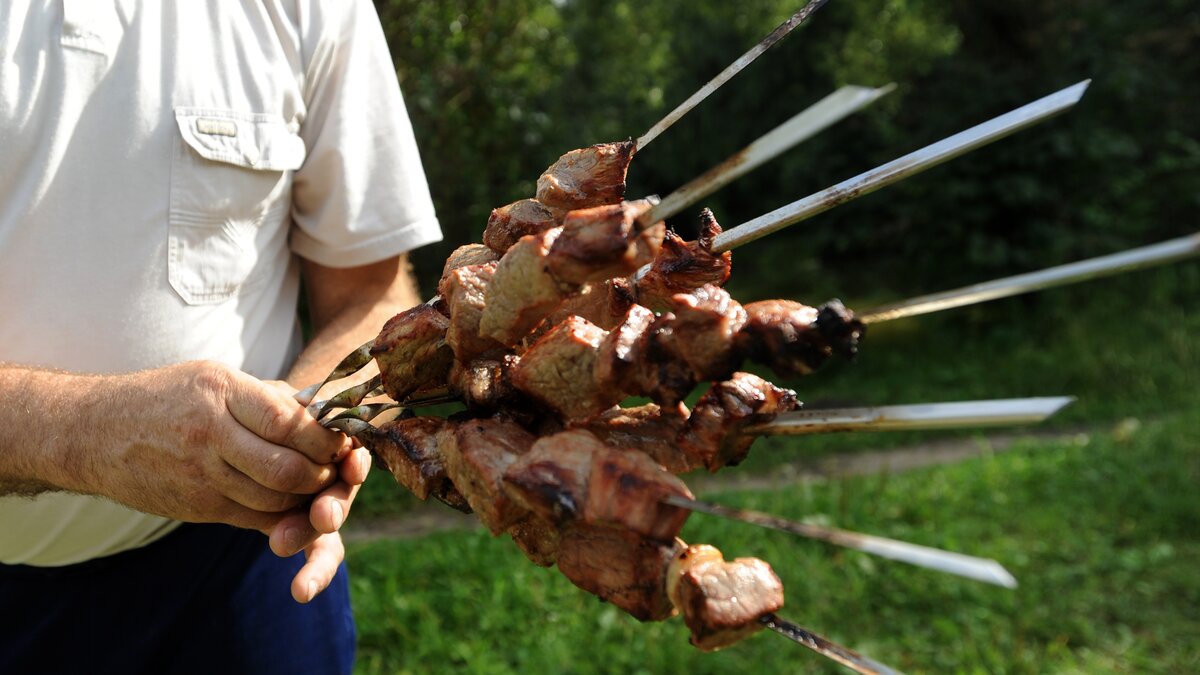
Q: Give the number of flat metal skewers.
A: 7